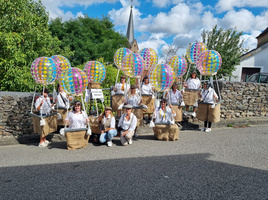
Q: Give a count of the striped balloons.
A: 11